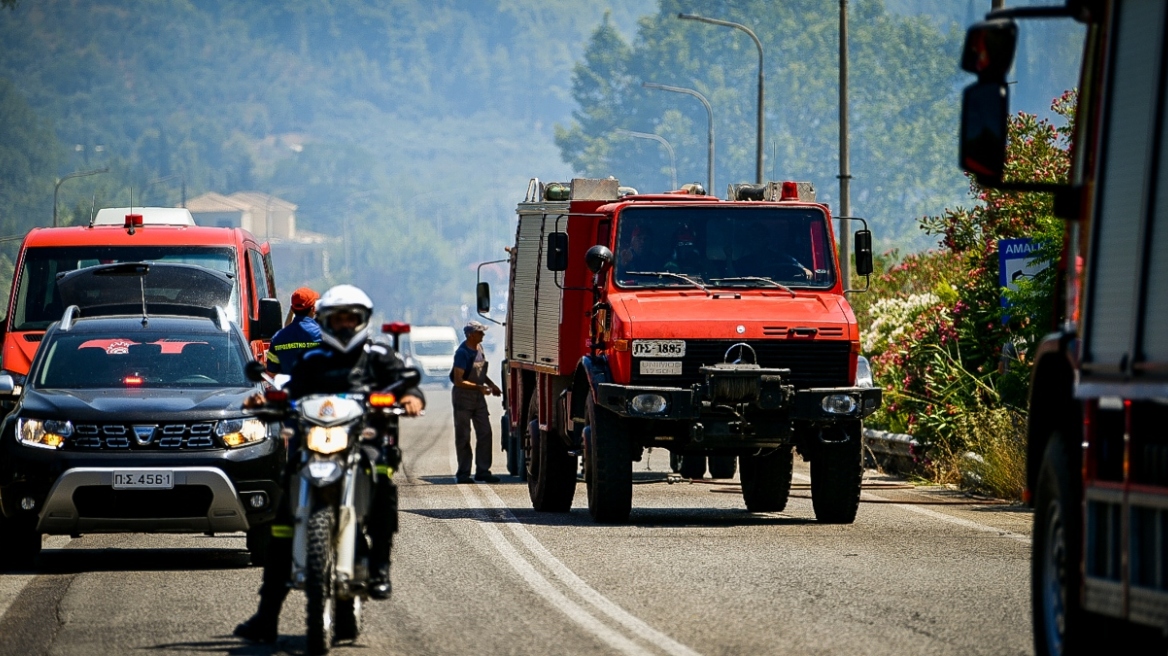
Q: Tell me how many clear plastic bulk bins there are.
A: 0